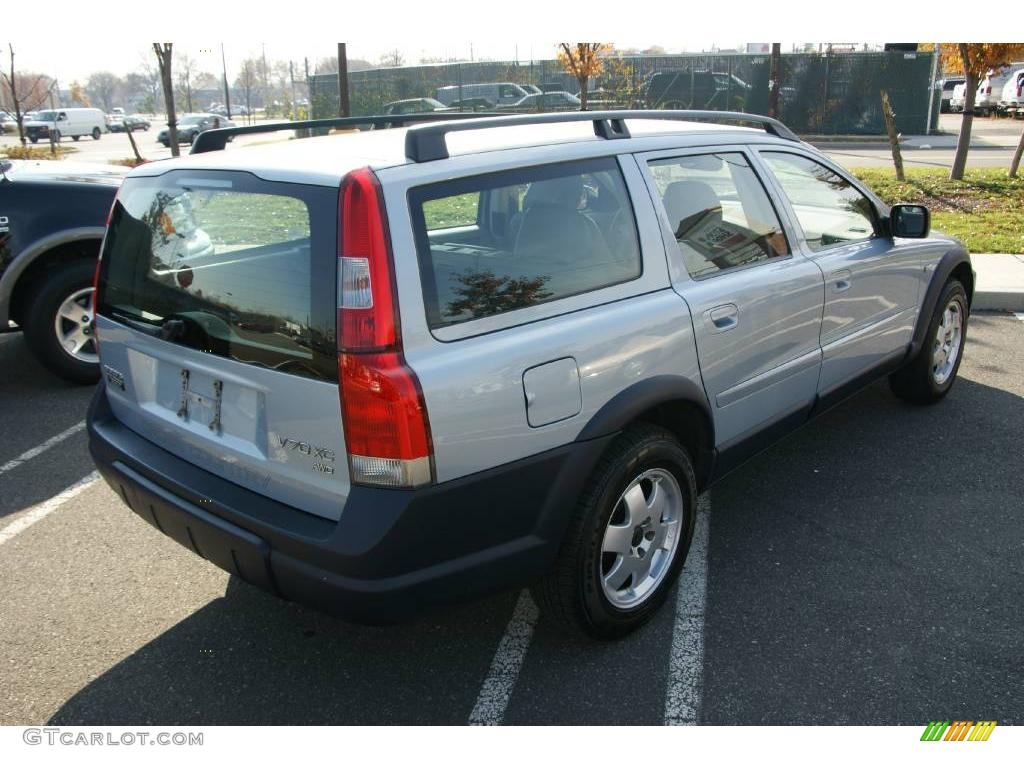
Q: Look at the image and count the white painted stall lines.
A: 4